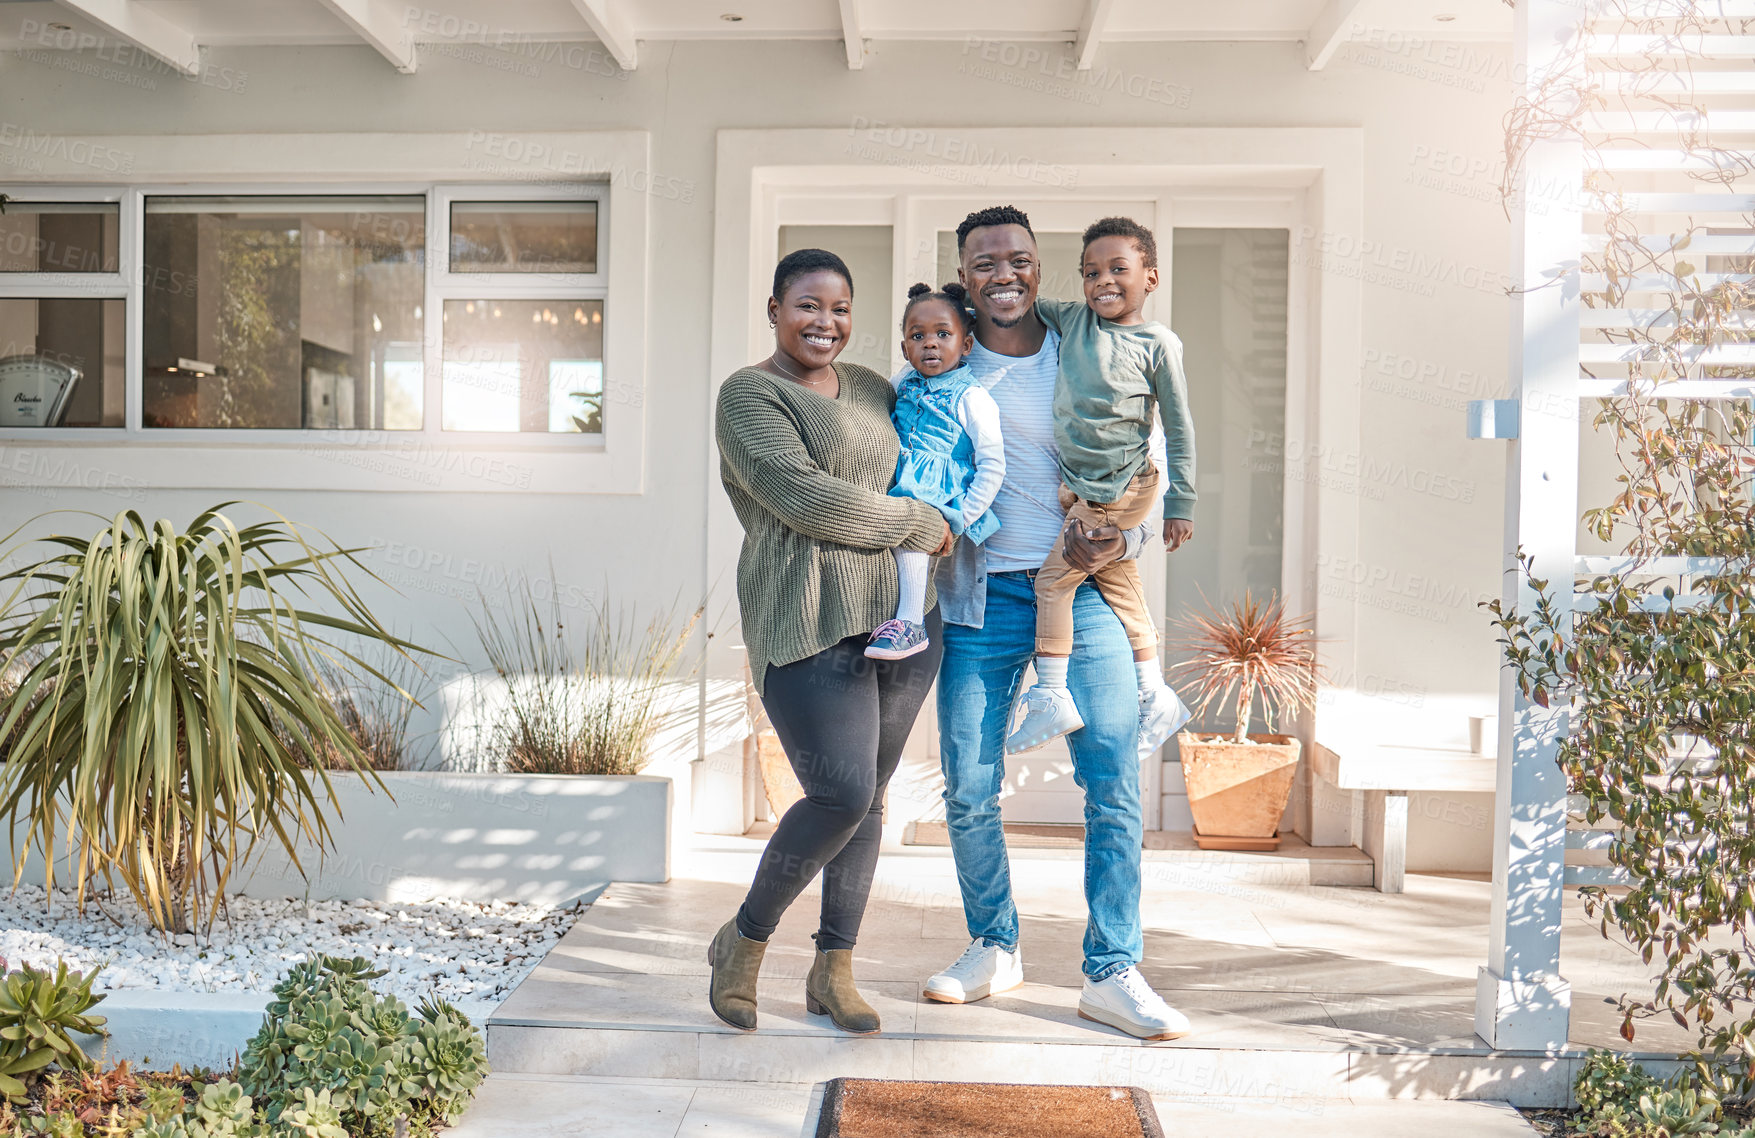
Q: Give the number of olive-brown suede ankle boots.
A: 2